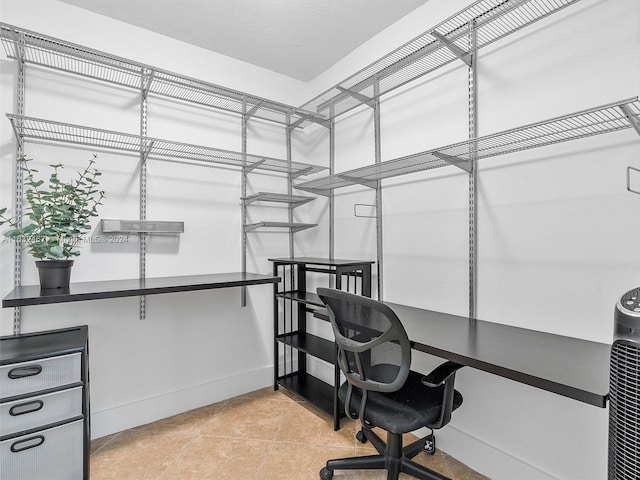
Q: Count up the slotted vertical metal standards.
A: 7